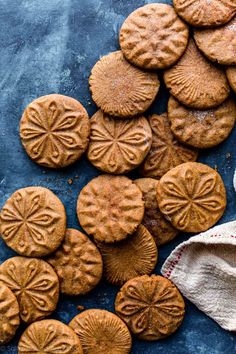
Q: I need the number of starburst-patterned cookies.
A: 4